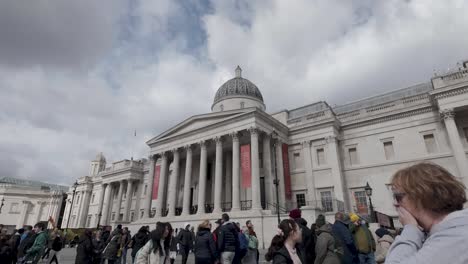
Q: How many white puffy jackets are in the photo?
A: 1